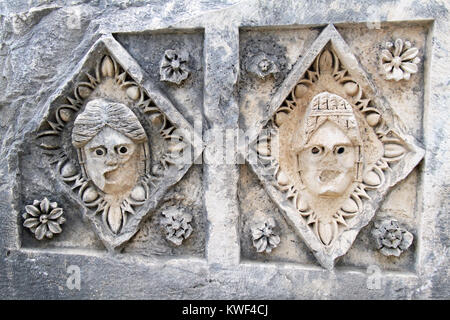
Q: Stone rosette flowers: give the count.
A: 7